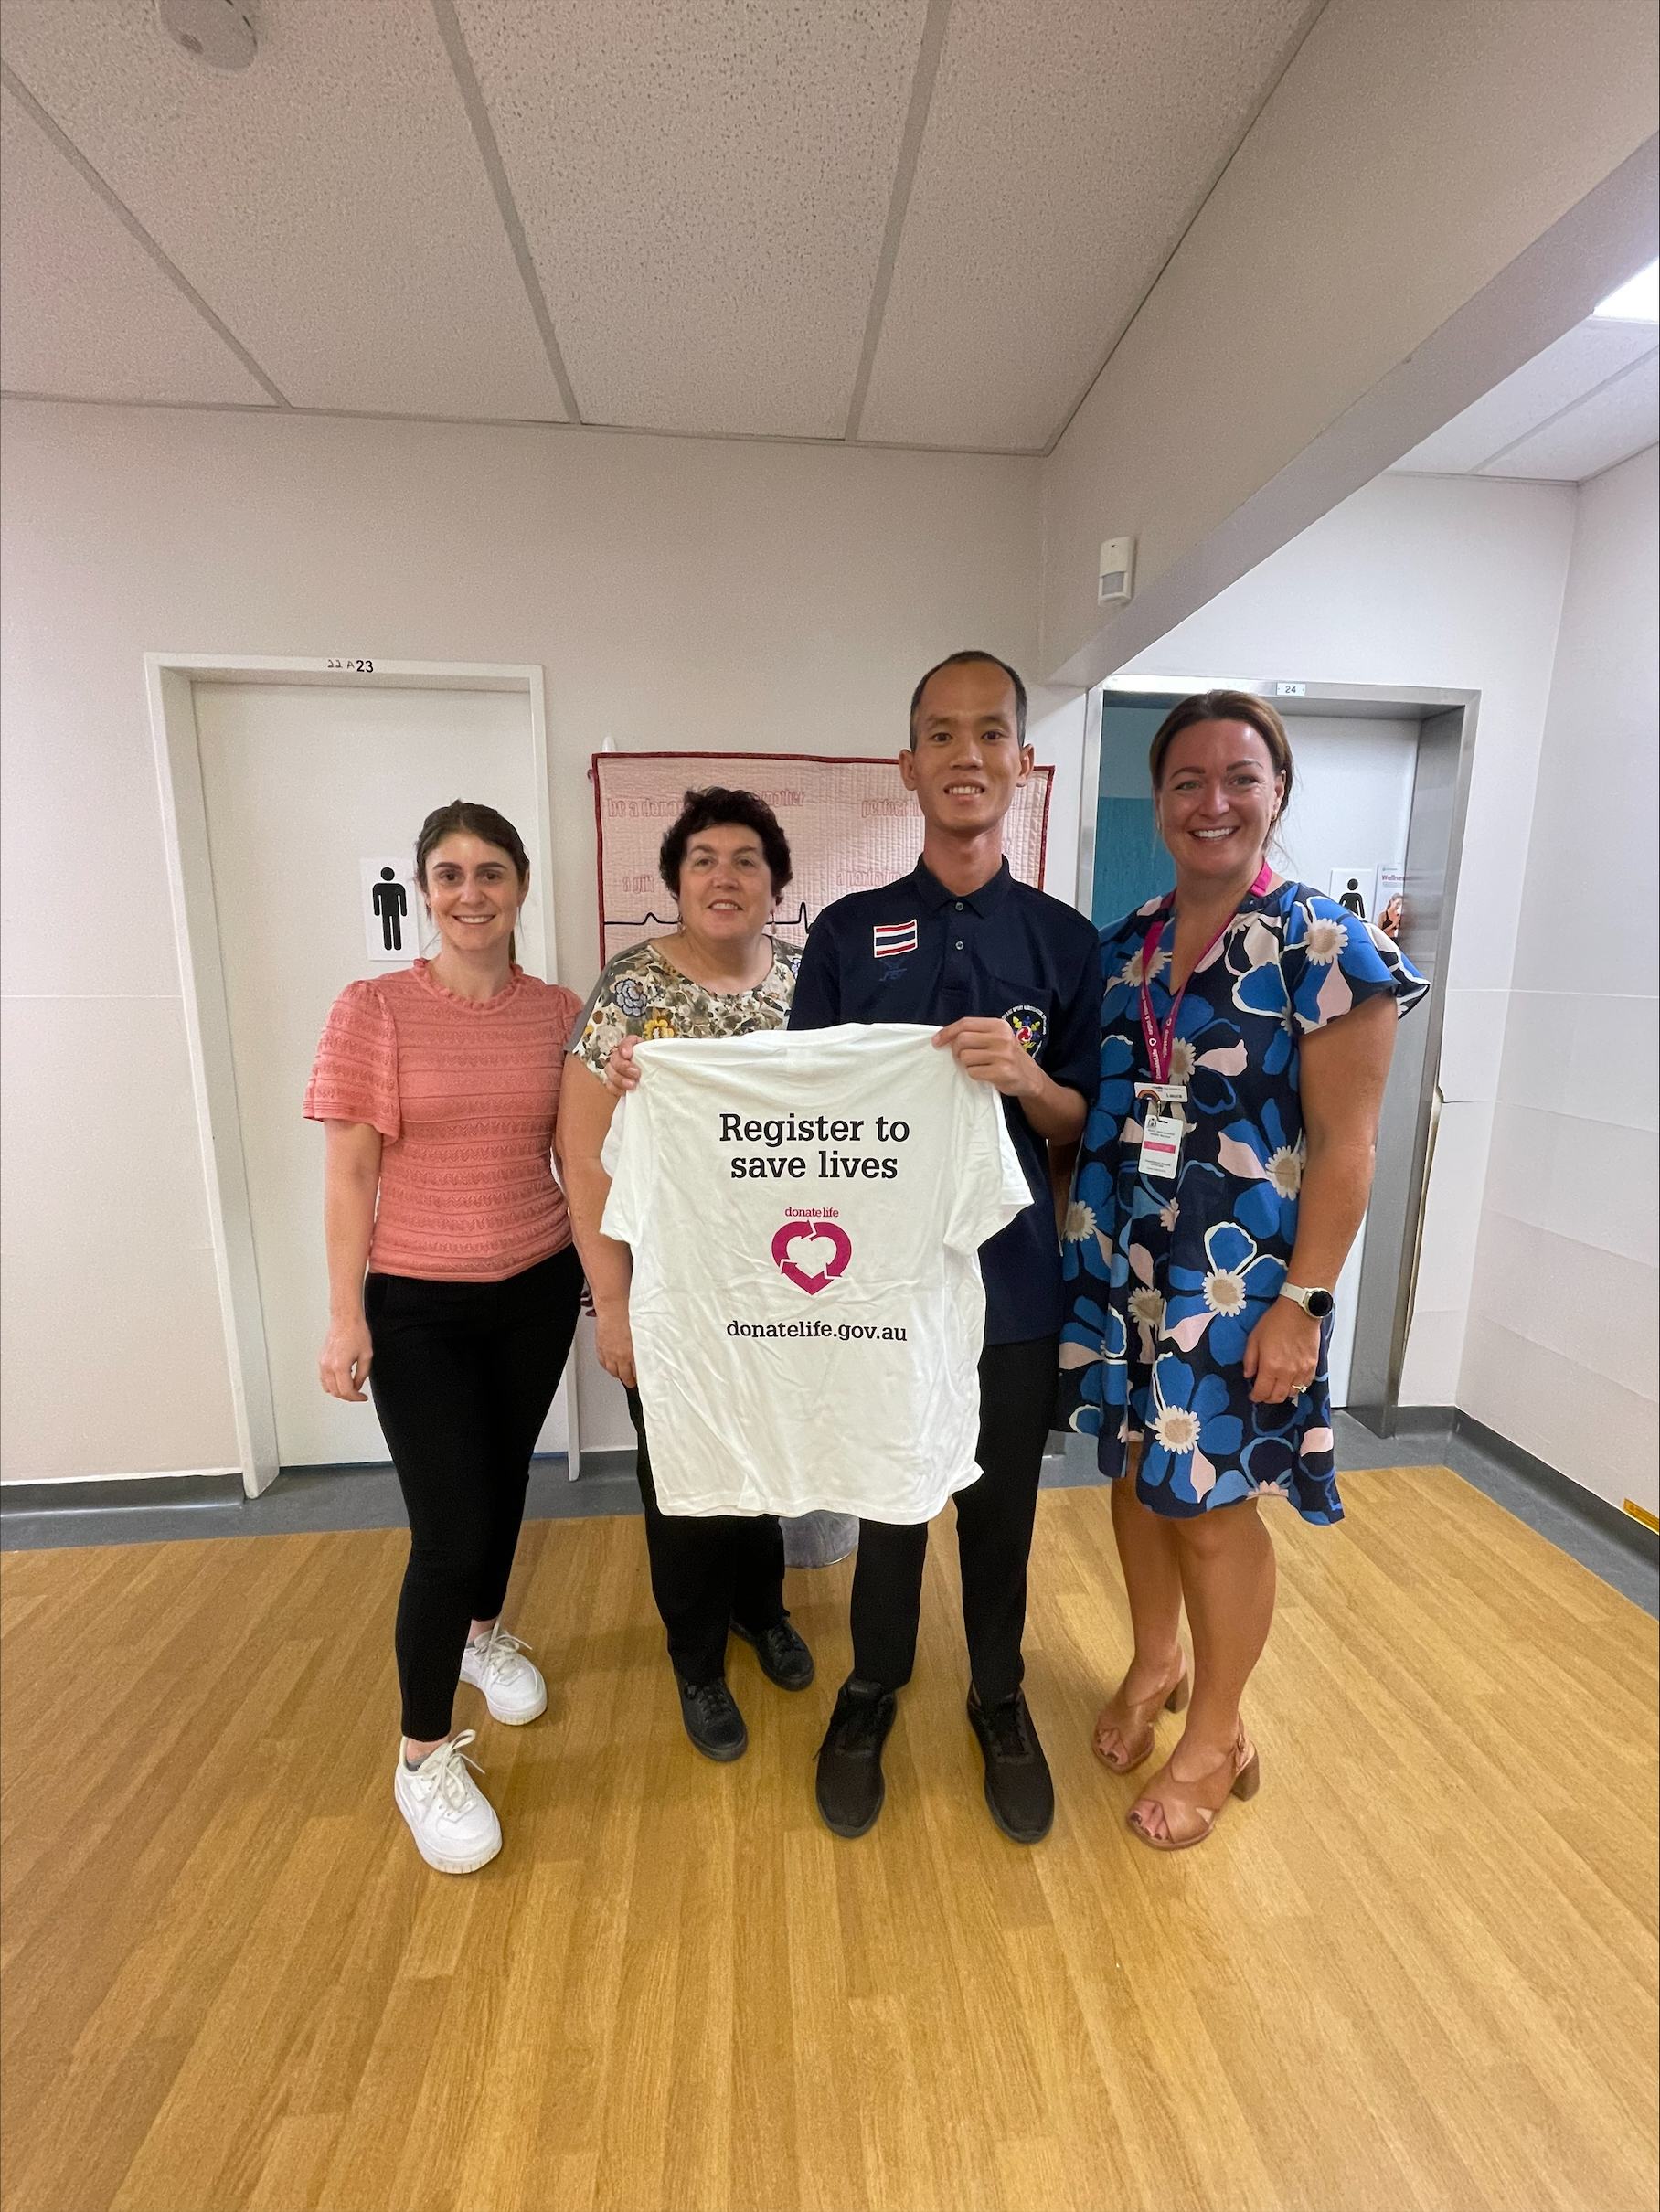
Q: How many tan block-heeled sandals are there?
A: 2